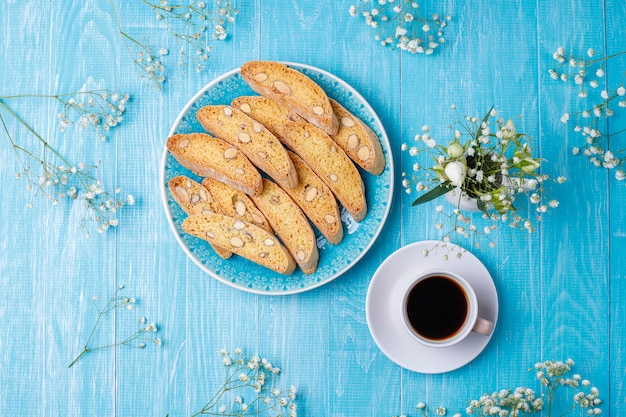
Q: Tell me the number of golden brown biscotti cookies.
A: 11